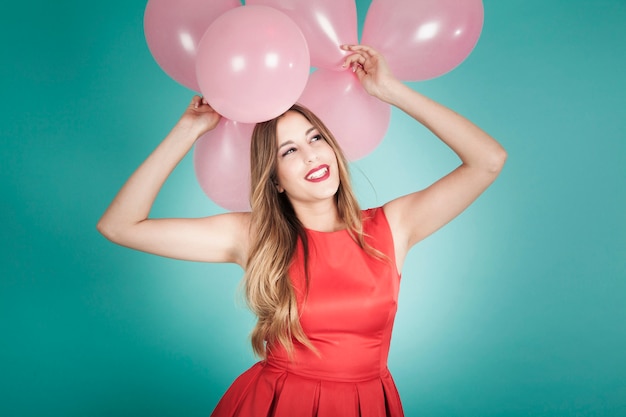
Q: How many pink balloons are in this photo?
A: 6